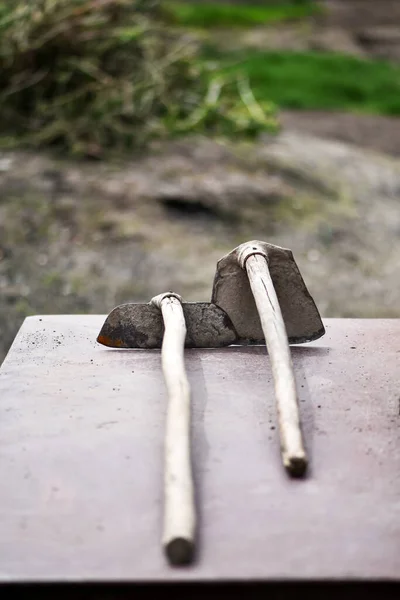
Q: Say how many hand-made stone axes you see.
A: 2